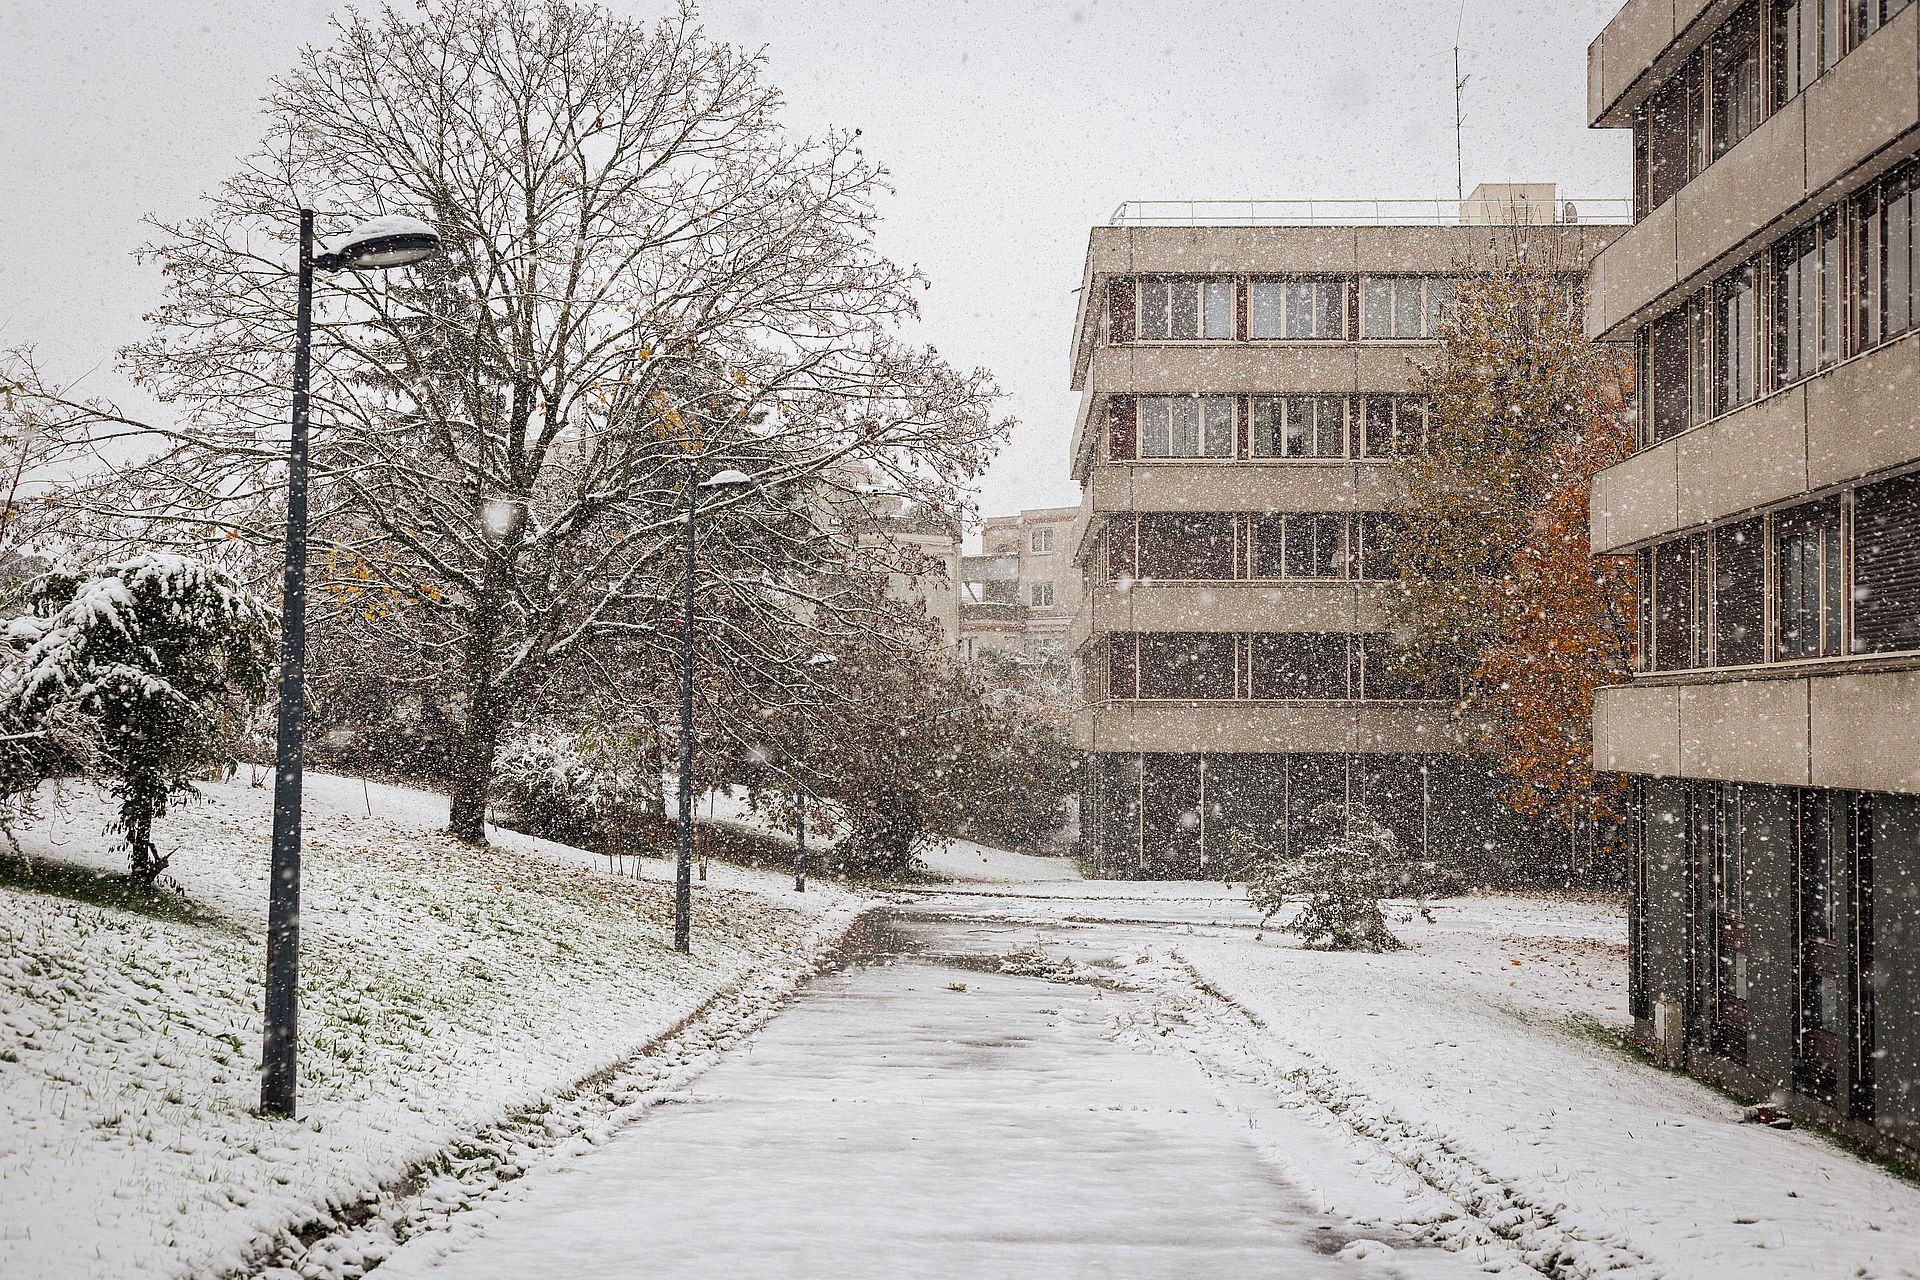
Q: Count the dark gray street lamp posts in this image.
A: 3